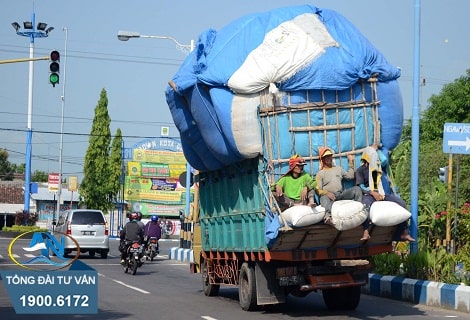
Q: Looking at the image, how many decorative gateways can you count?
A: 1